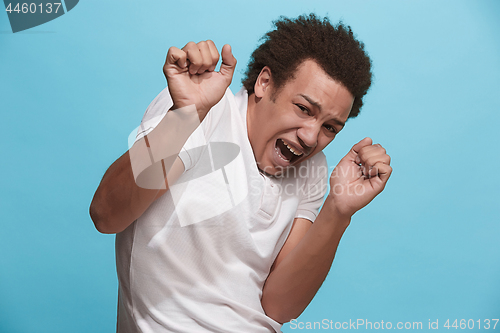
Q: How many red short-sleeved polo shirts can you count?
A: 0